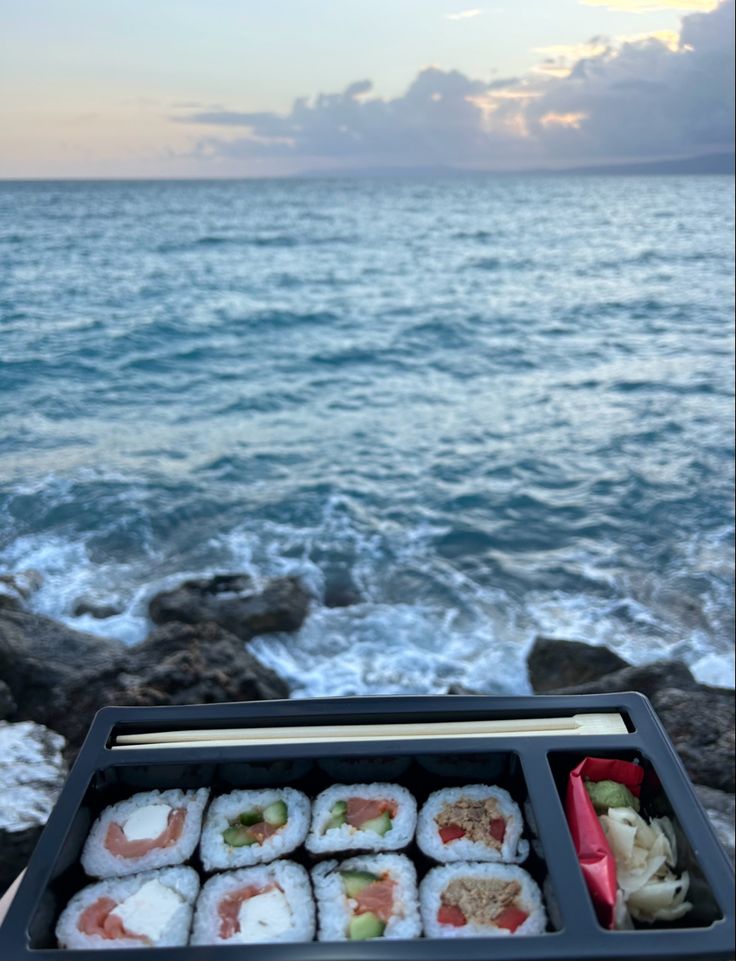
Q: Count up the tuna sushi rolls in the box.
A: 2